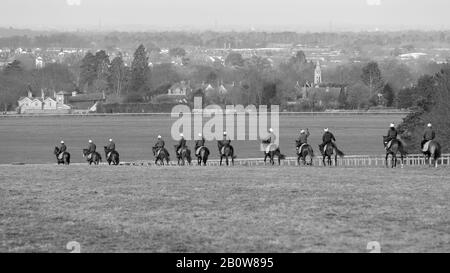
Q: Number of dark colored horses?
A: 12